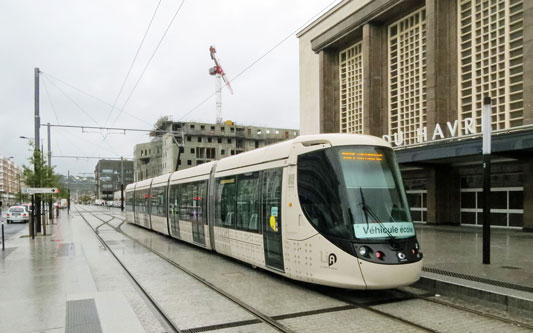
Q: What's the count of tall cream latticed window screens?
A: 3